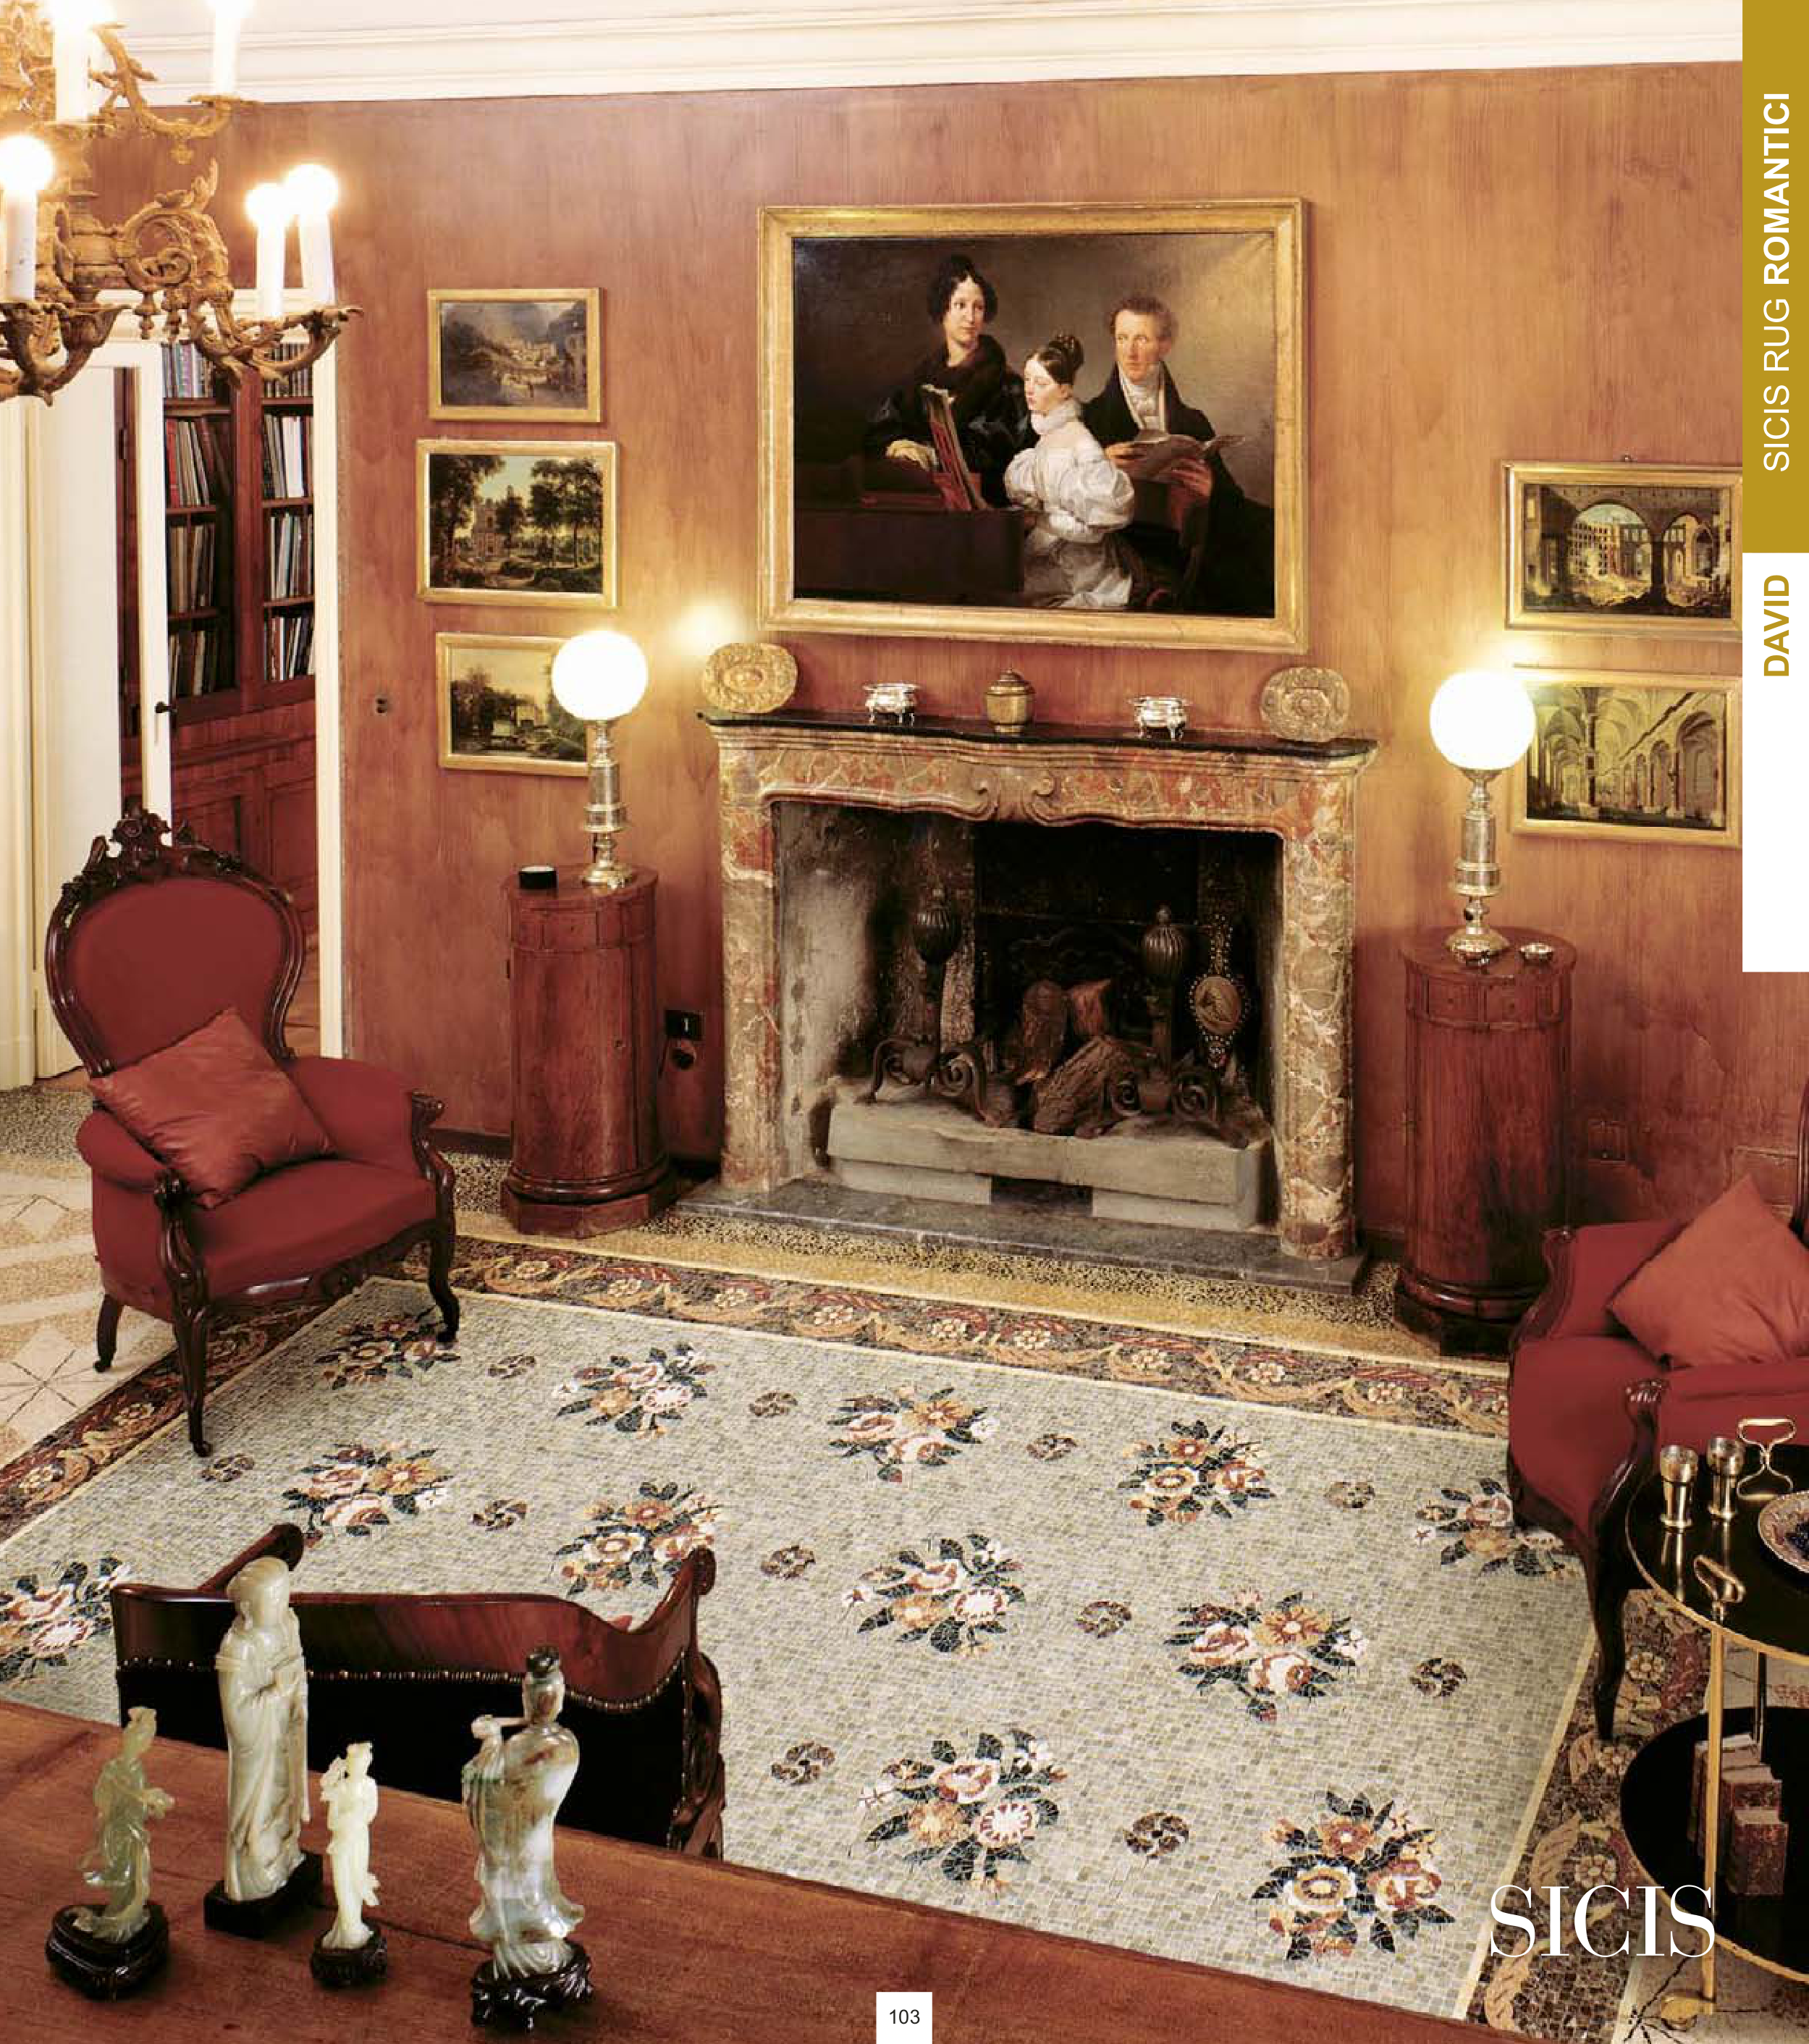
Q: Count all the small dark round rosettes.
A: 11